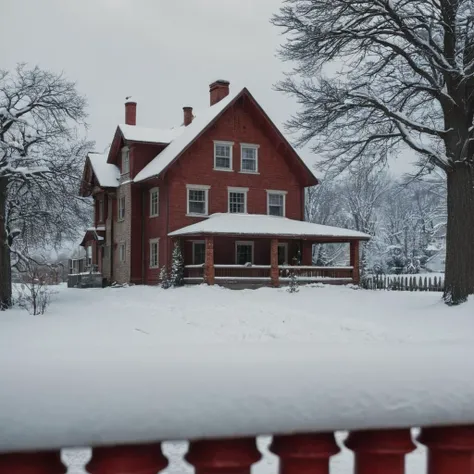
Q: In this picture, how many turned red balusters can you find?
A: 6